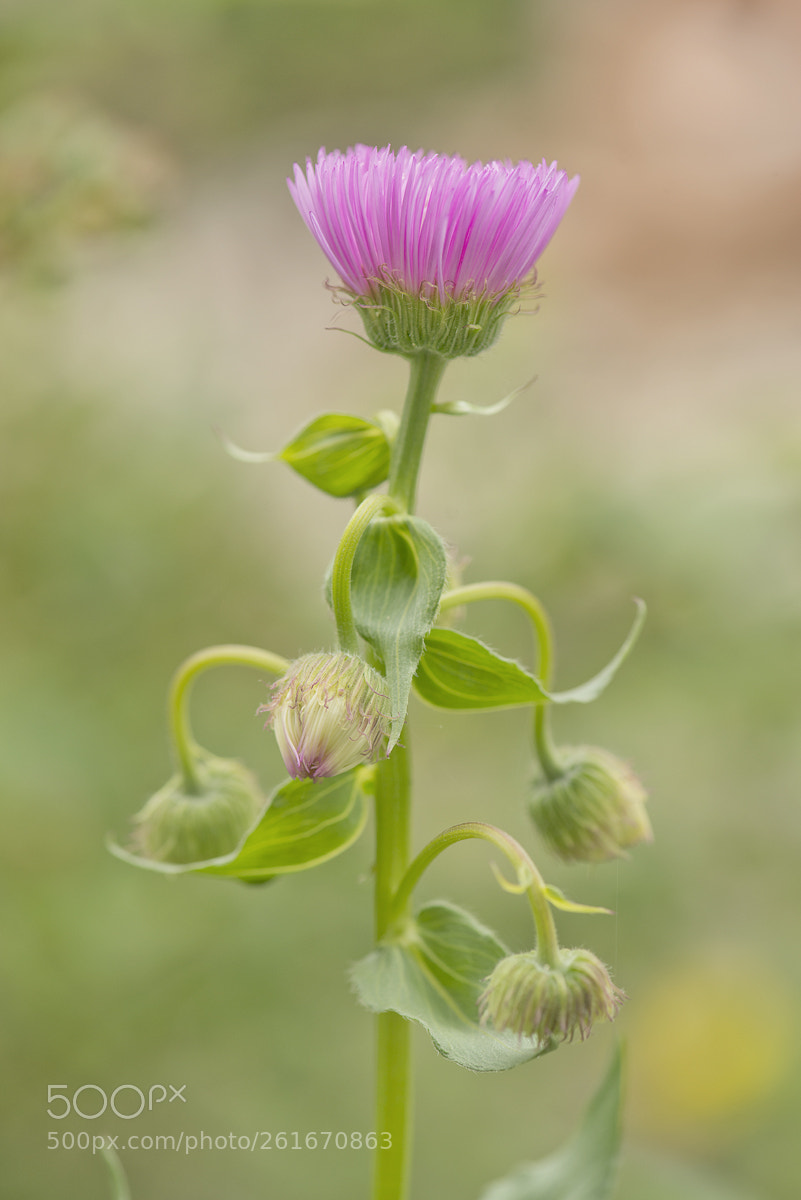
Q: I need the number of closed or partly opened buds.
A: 4